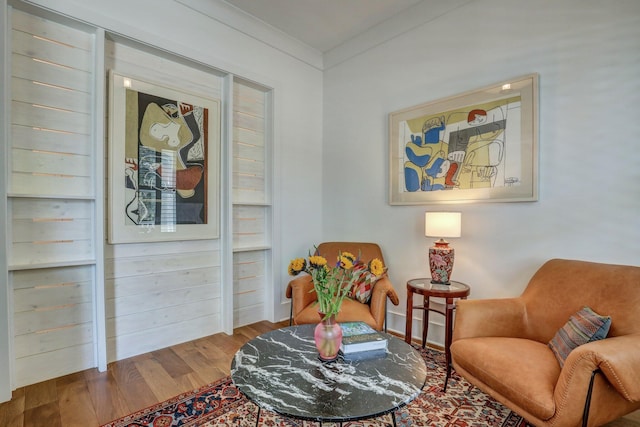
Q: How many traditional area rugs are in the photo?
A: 1